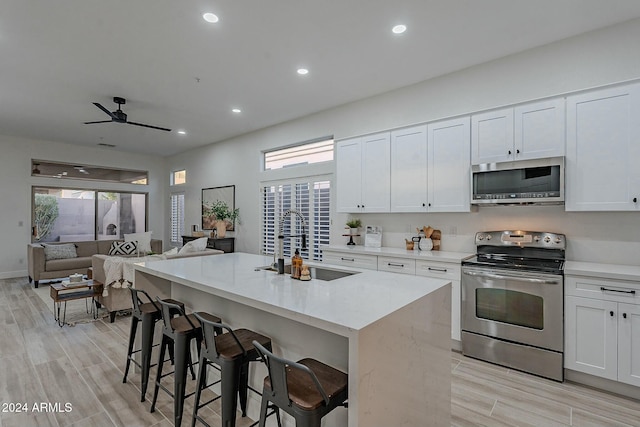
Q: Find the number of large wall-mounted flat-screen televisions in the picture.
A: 0